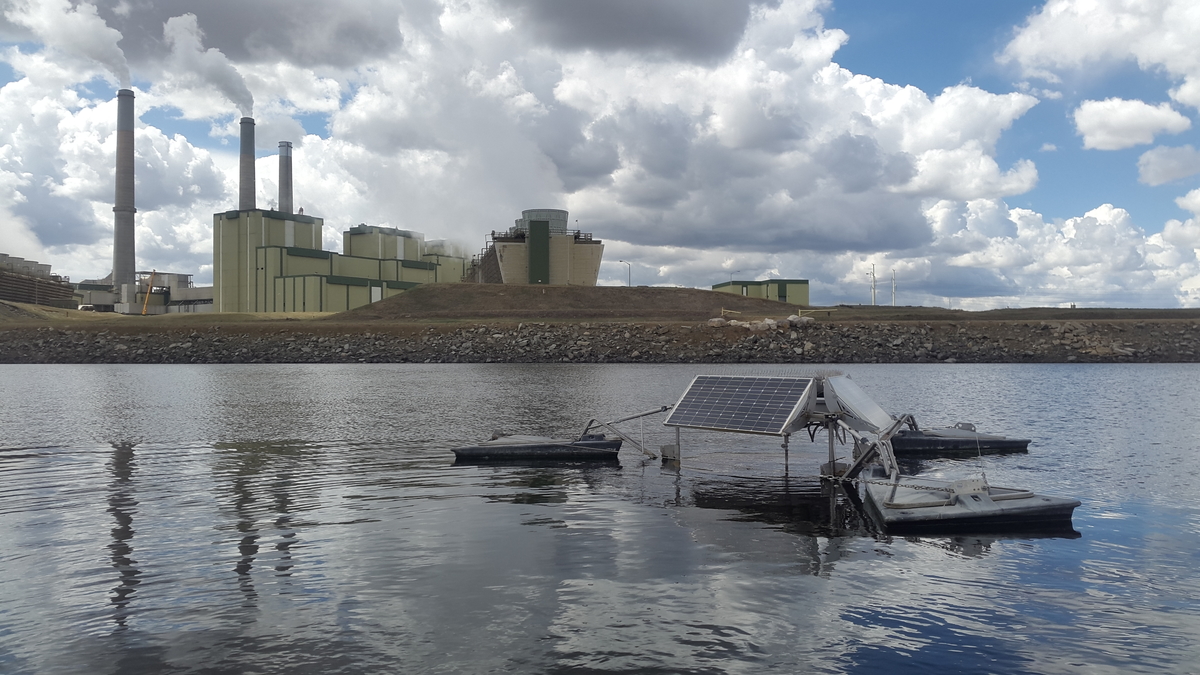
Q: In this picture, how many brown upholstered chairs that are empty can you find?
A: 0